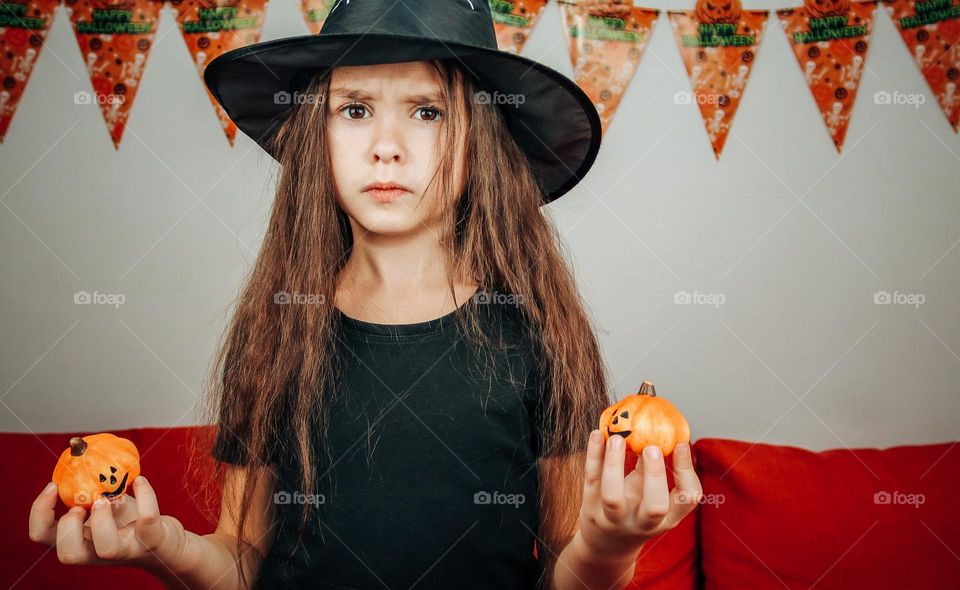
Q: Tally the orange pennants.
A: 9